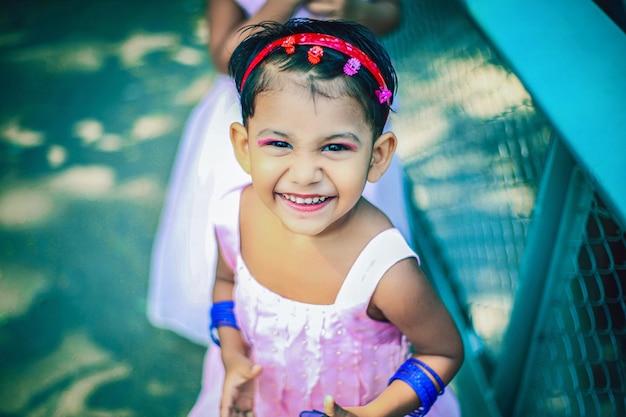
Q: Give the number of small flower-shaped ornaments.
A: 4